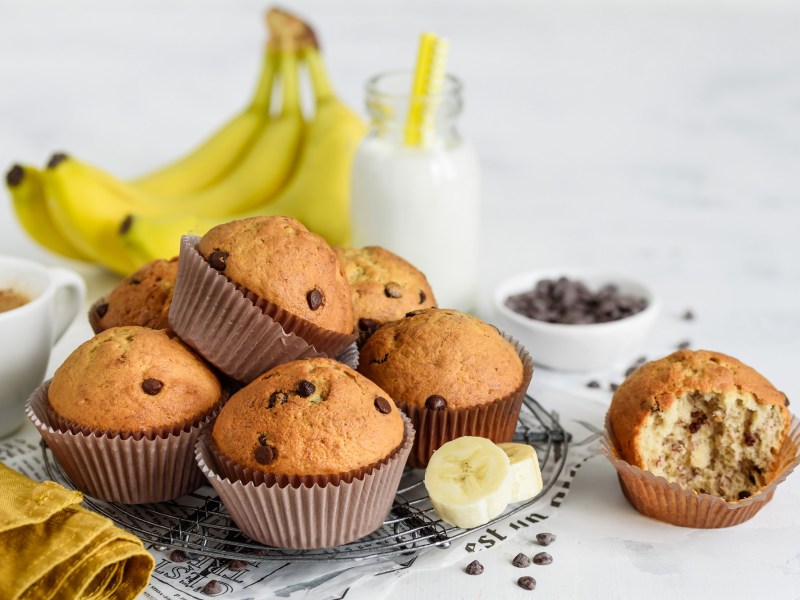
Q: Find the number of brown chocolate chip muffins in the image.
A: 7